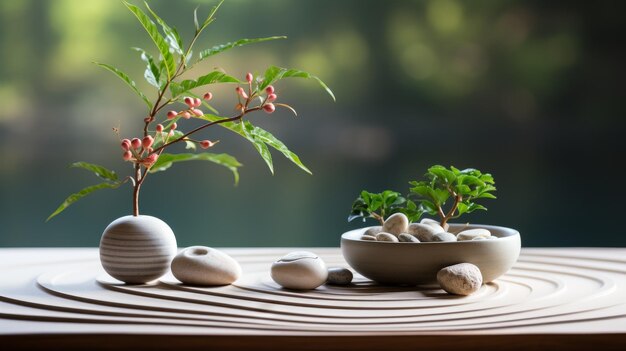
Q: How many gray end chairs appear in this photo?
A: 0